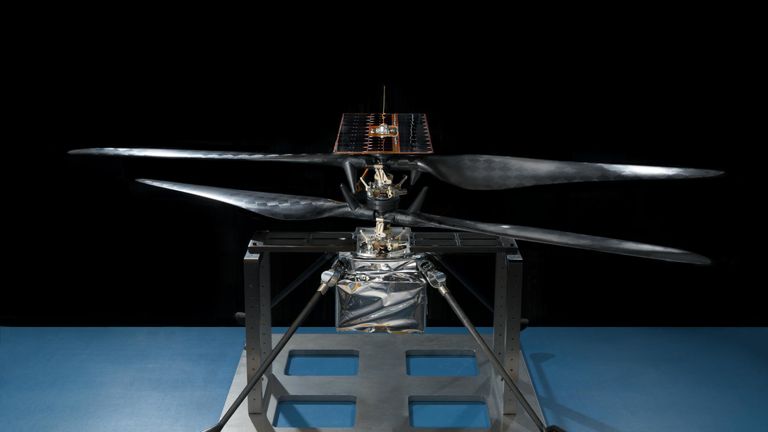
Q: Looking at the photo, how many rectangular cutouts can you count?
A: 4